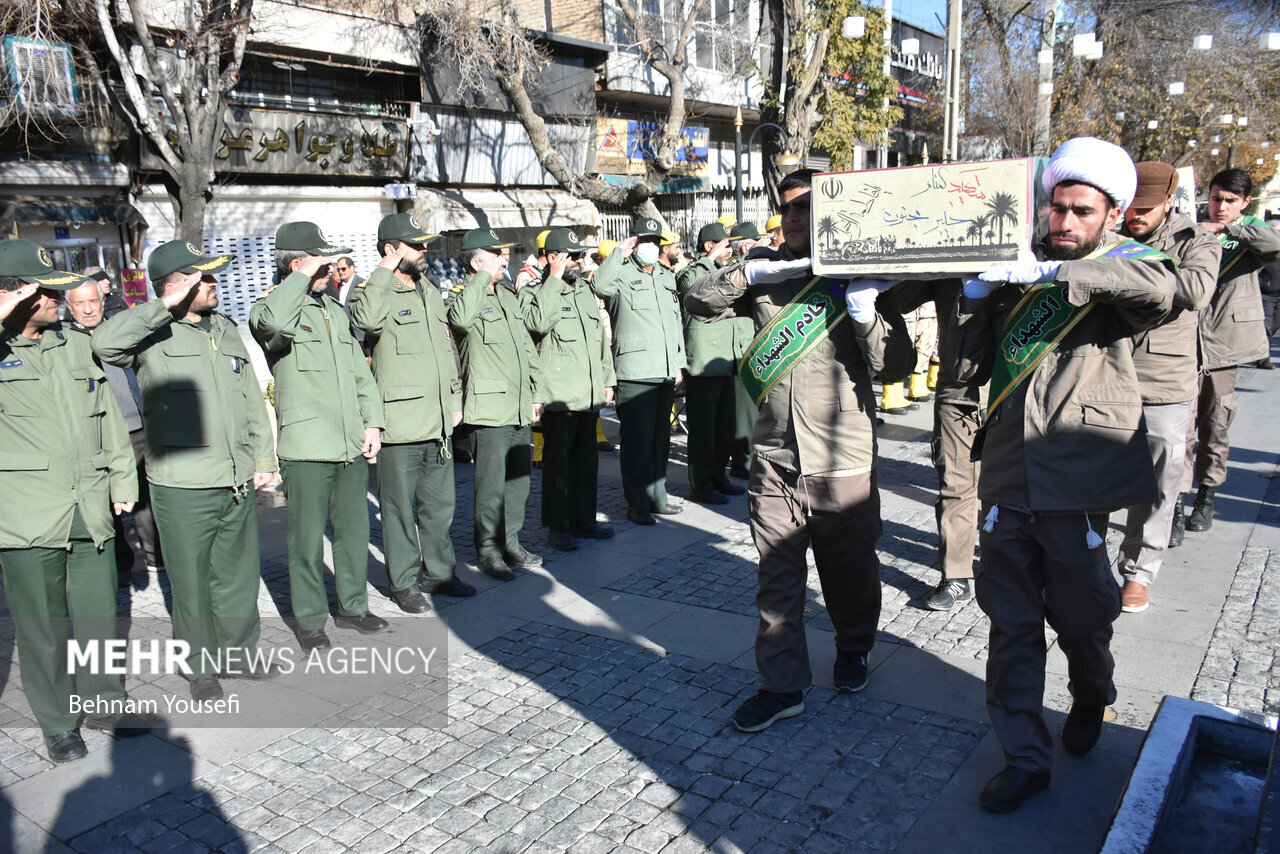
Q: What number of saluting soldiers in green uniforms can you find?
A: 9